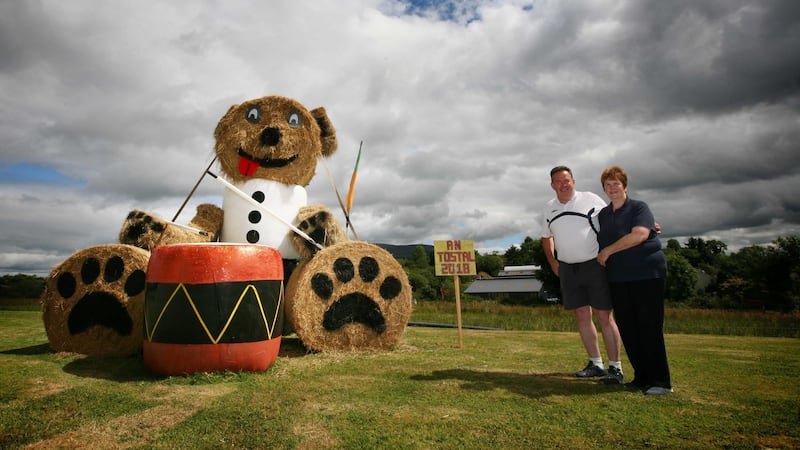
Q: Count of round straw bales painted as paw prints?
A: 2